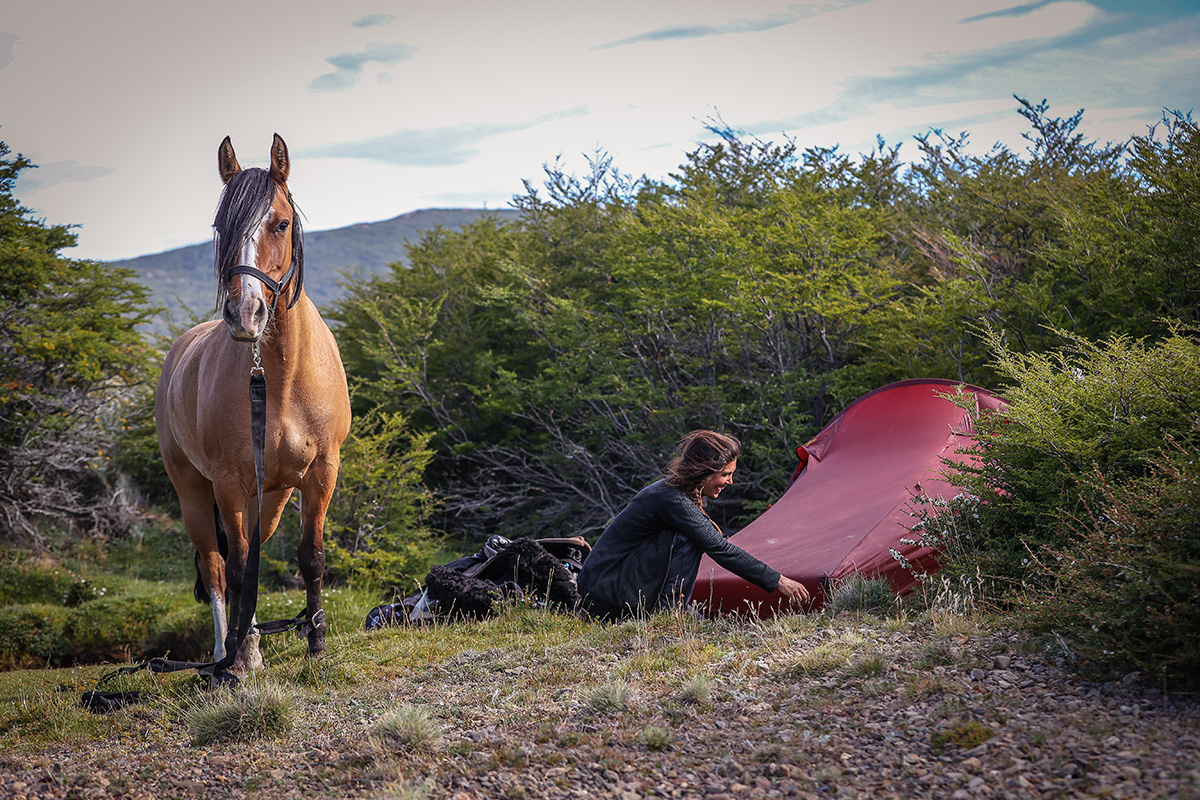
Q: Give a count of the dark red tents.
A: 1